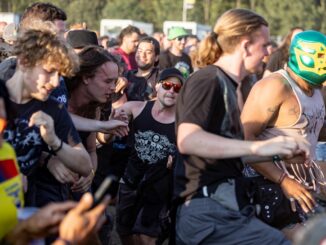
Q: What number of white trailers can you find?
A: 3